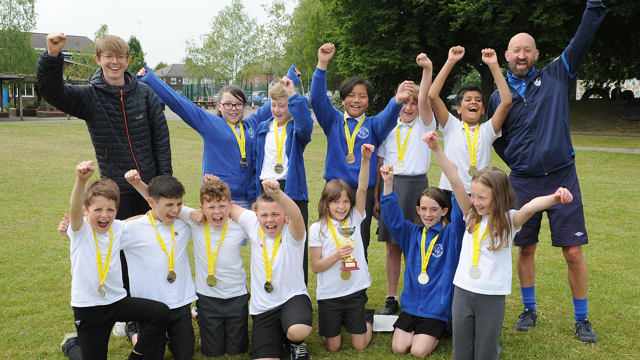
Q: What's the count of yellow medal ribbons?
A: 12